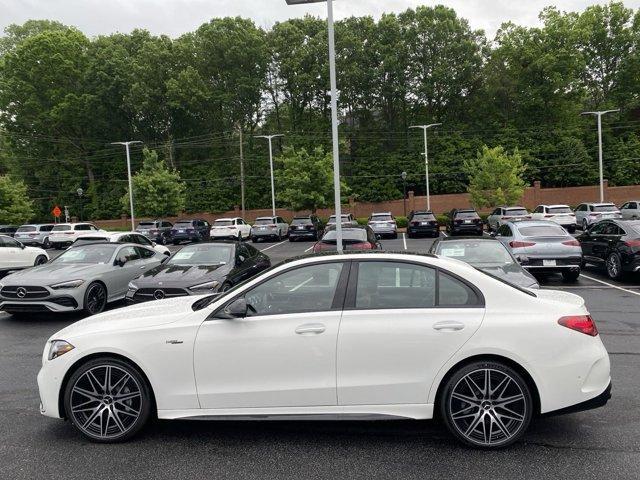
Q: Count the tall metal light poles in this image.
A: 5